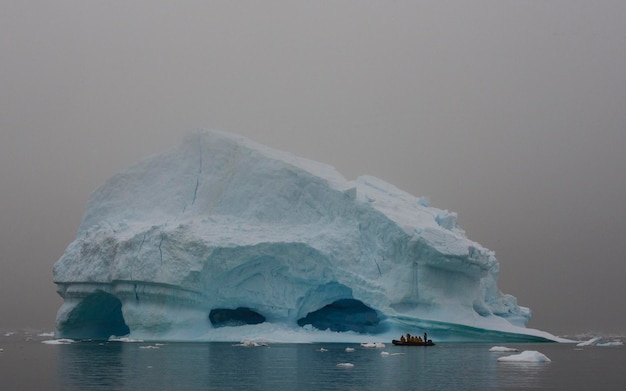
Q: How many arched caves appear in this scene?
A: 3